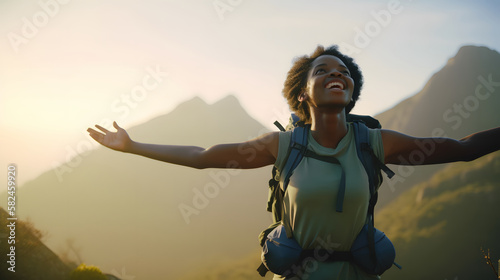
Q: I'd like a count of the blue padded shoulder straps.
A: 2